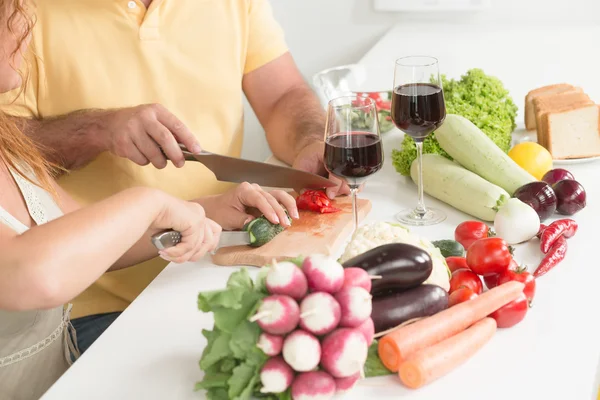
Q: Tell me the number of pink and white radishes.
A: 13